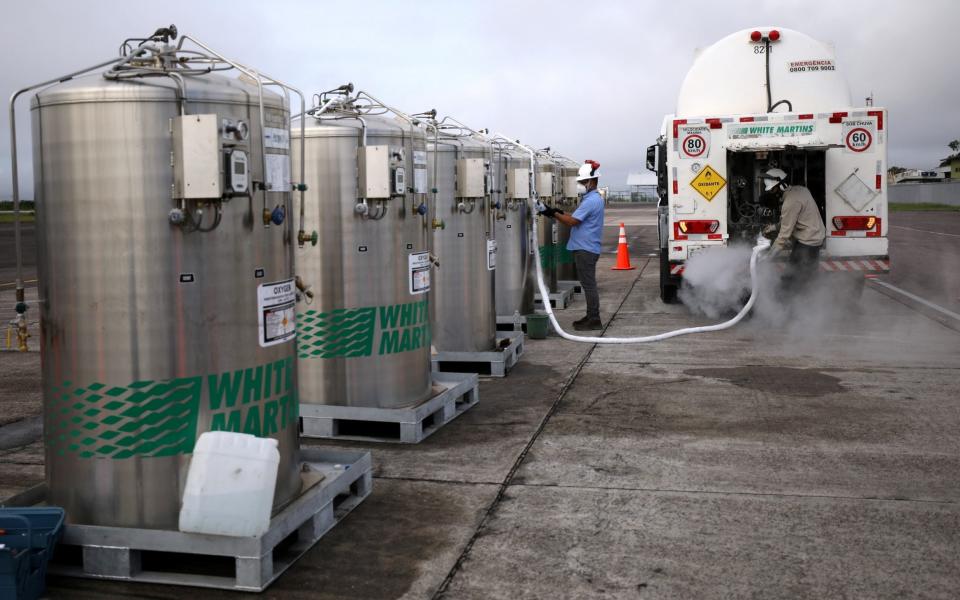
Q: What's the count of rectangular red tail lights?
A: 2